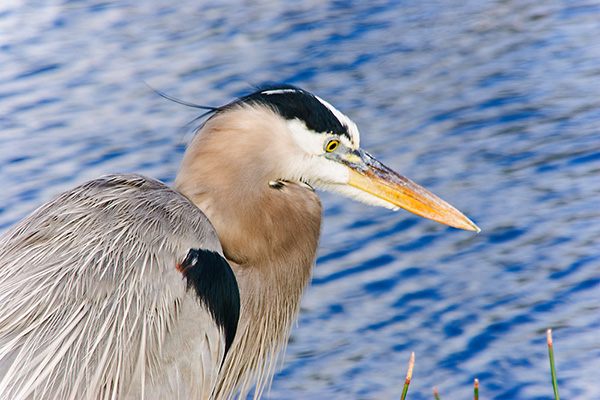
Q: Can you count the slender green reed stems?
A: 4